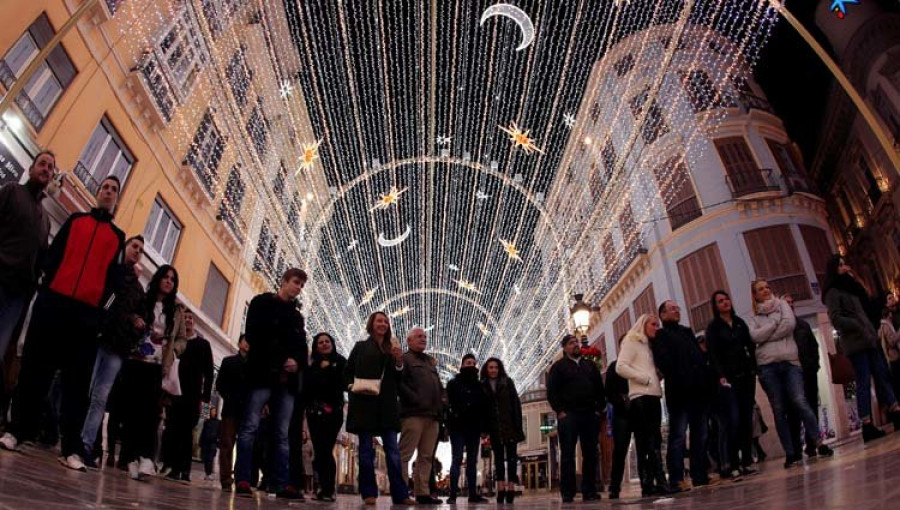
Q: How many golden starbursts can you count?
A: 8